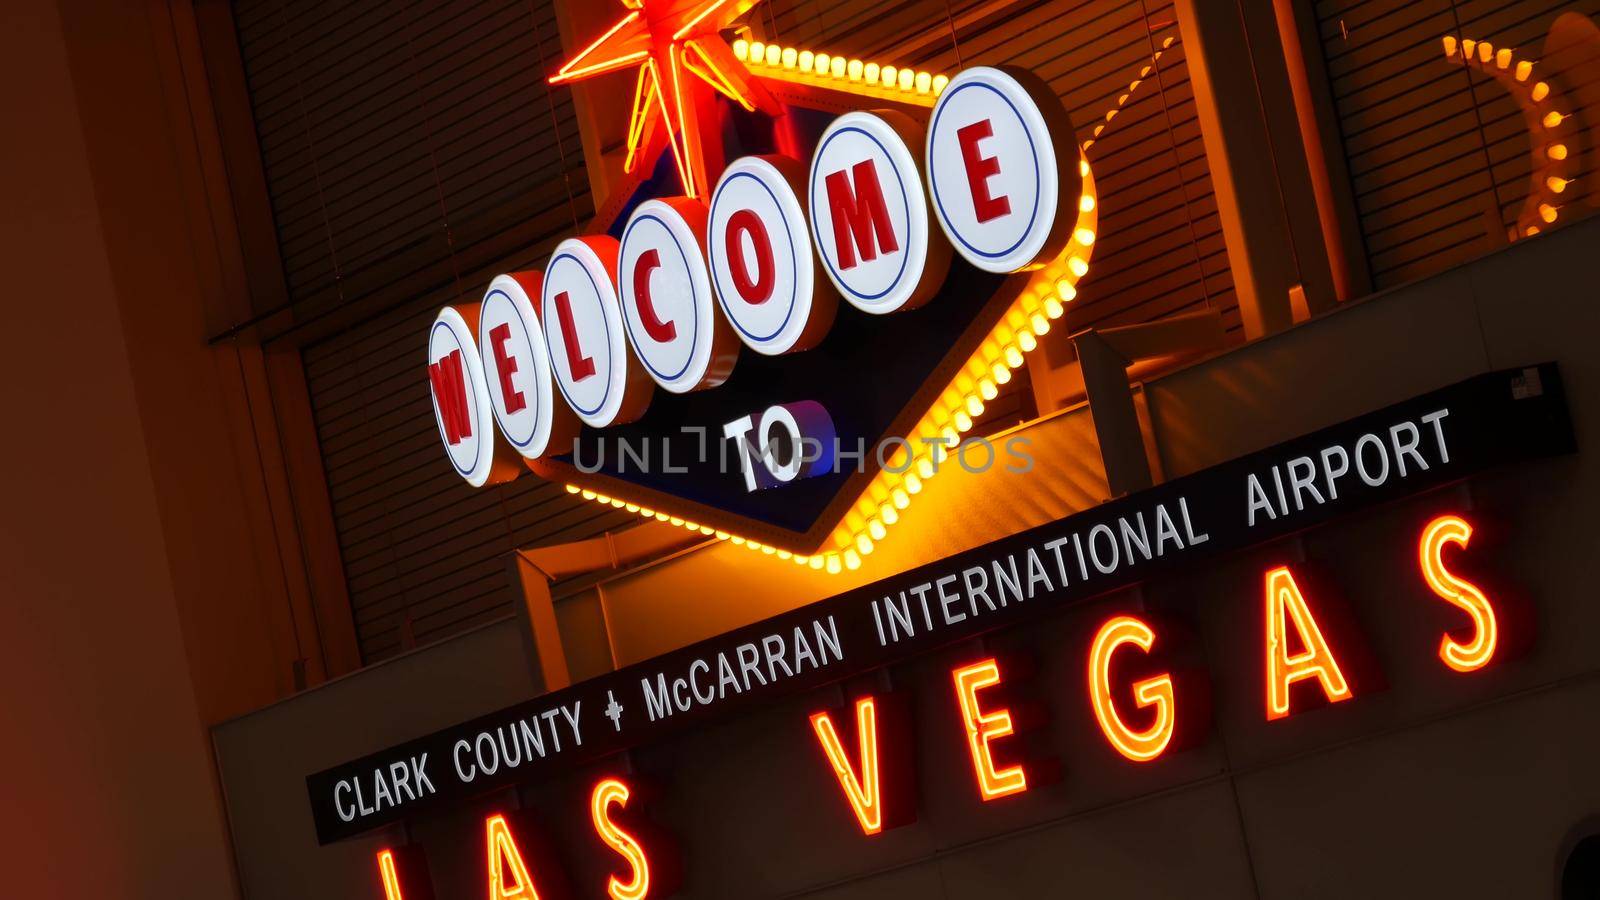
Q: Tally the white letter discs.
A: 7